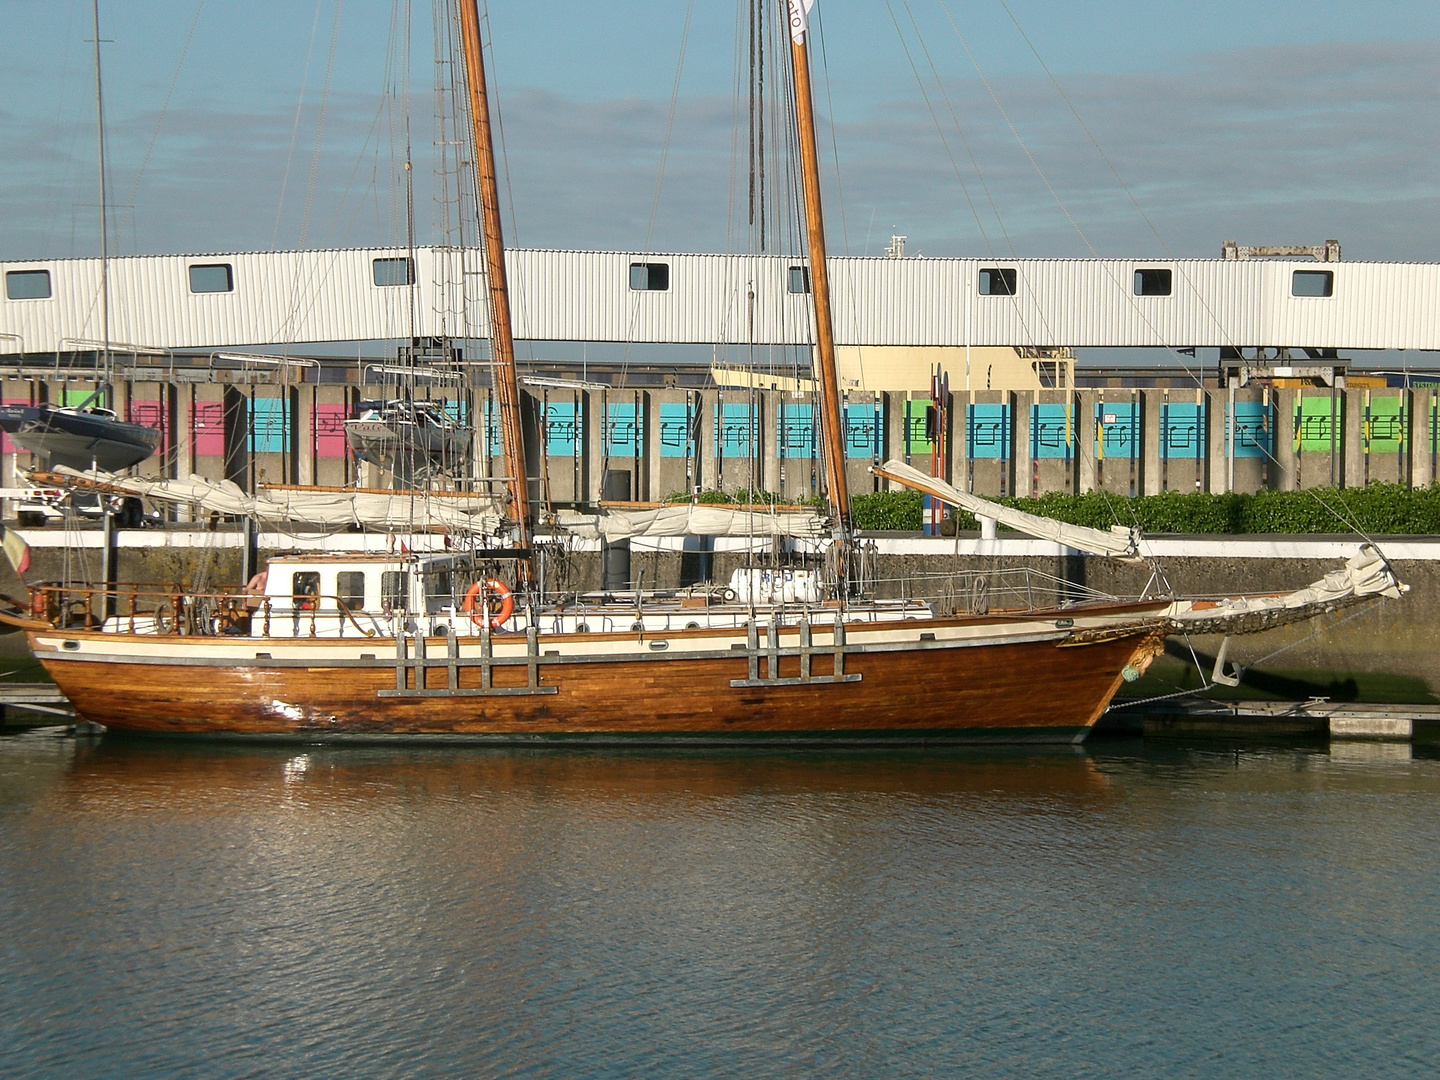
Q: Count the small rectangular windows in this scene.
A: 8